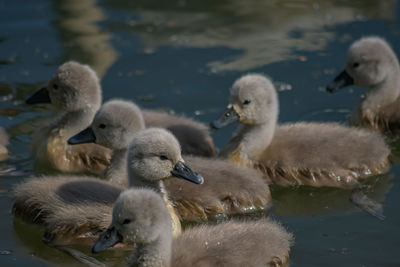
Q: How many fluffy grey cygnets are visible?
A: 6